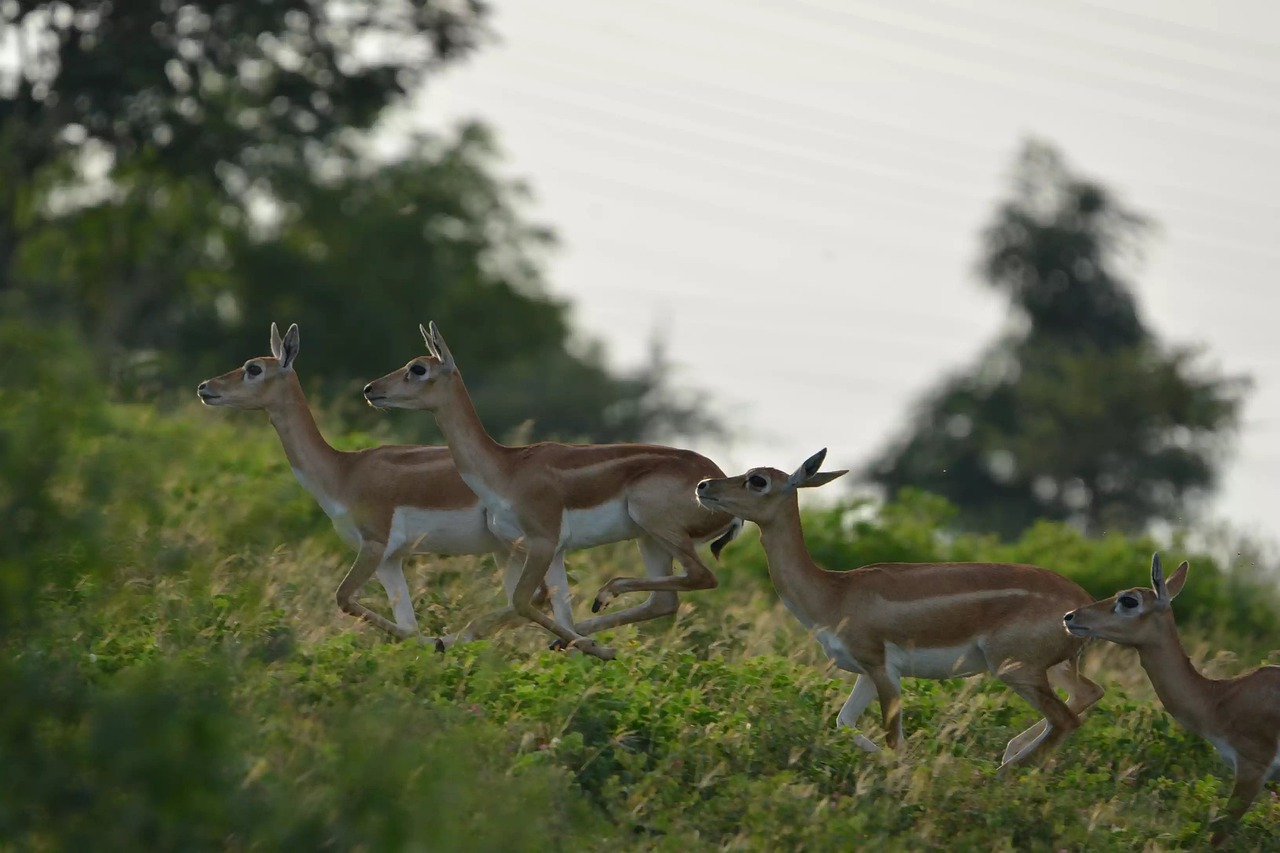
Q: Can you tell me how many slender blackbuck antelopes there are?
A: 4